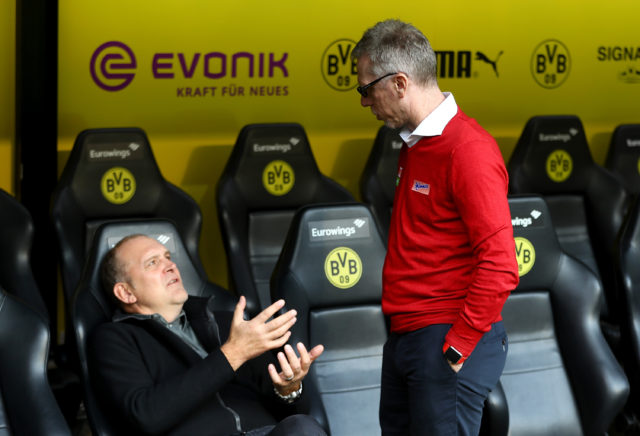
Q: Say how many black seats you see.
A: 11